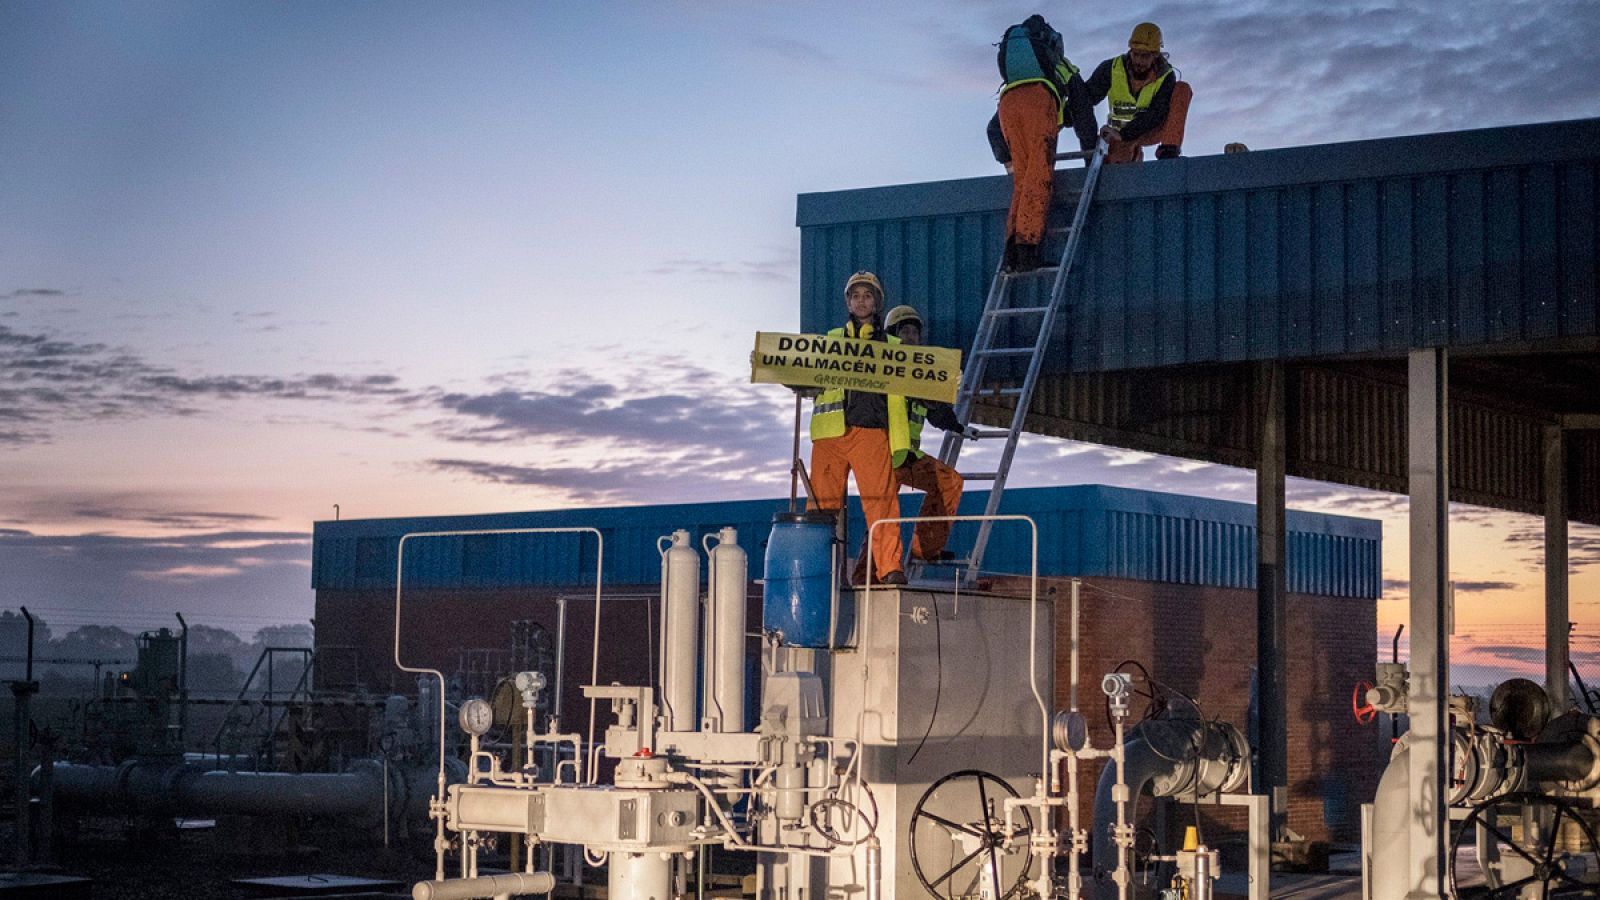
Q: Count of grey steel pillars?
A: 3